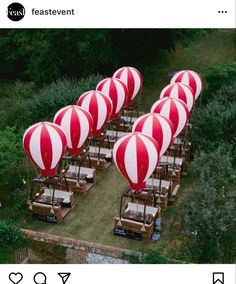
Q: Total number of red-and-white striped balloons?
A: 10